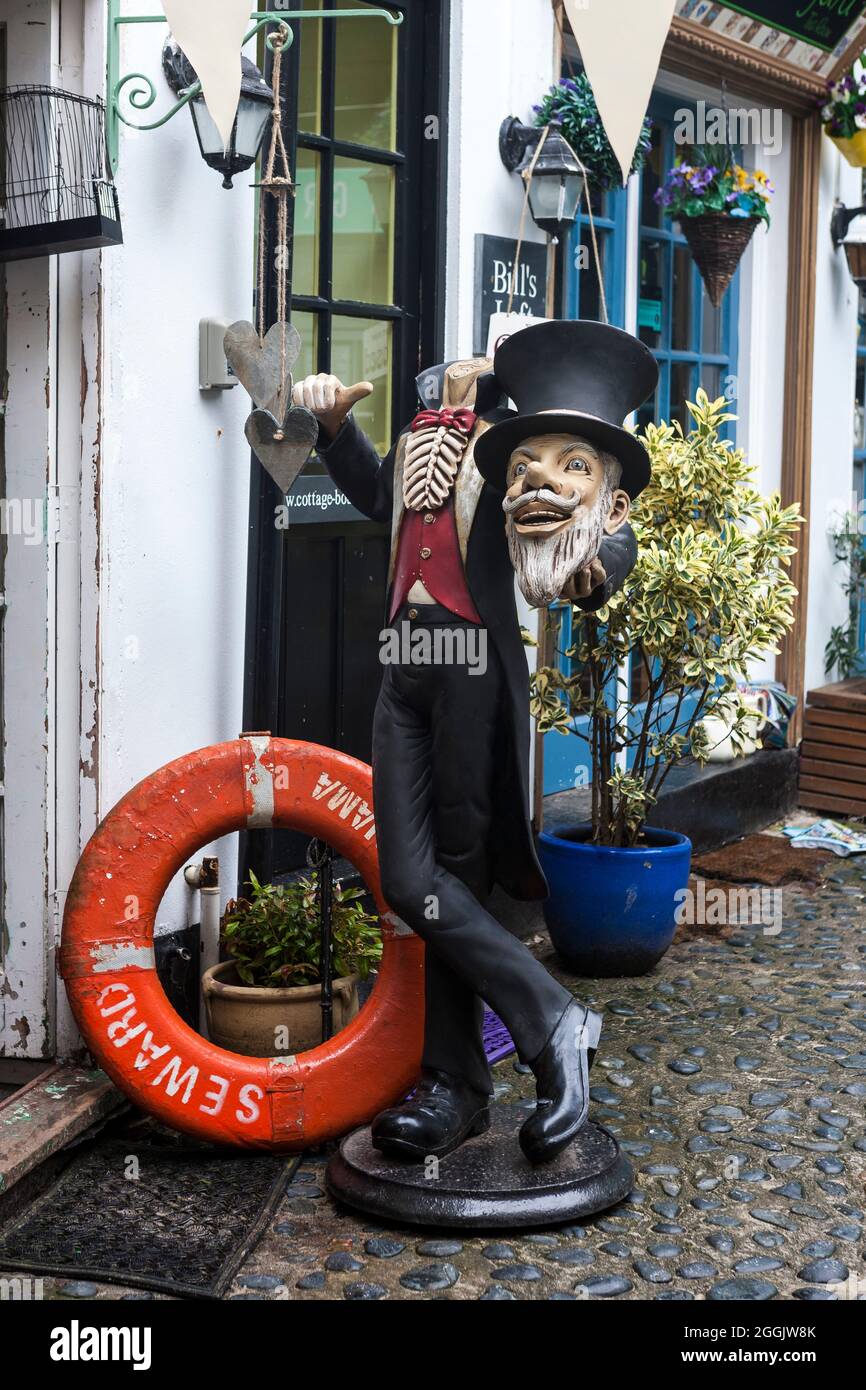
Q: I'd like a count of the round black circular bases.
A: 1